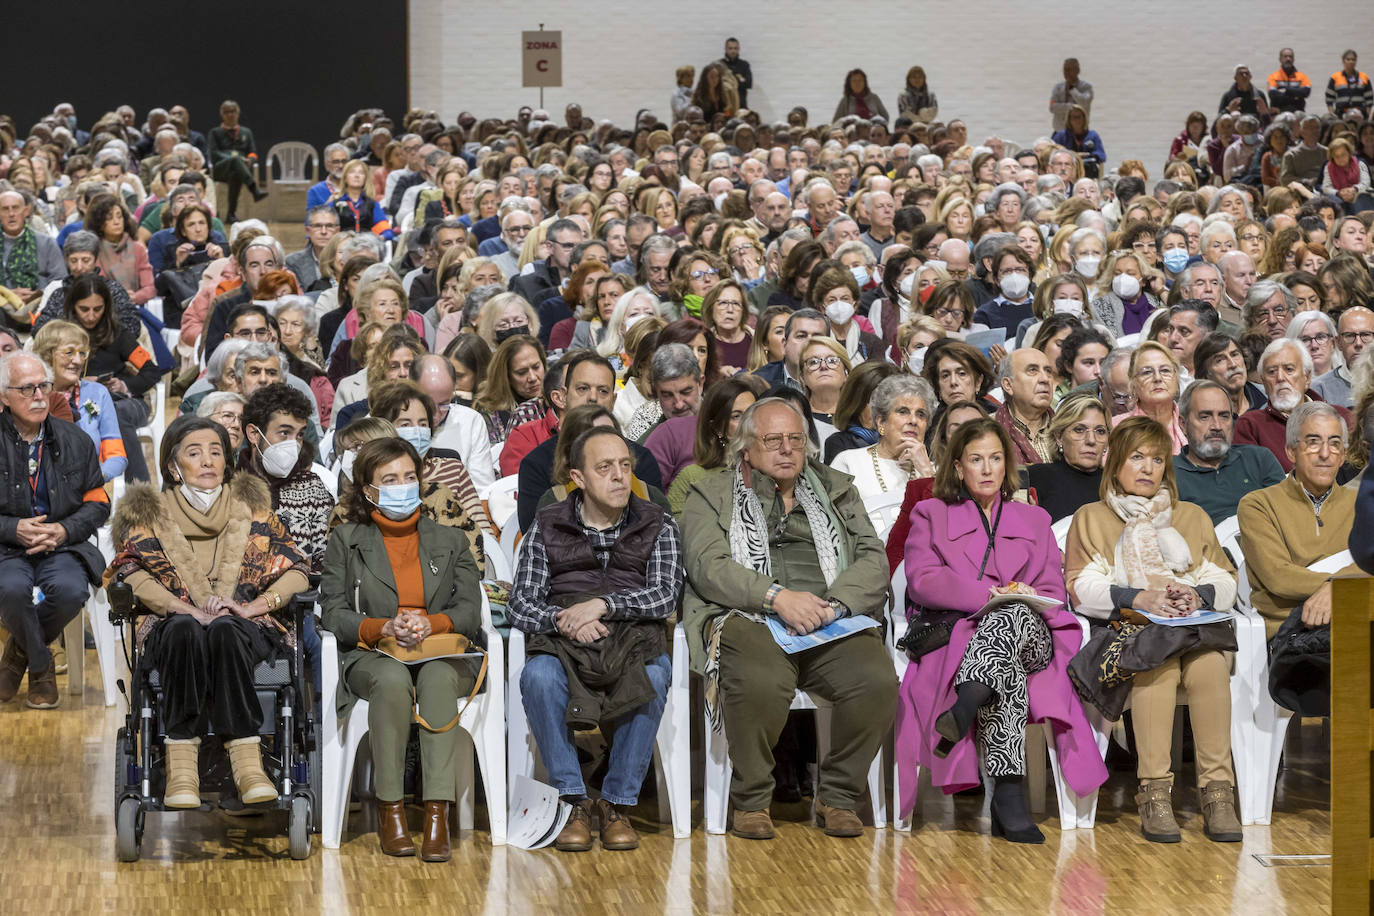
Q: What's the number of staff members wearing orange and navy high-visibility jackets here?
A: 2